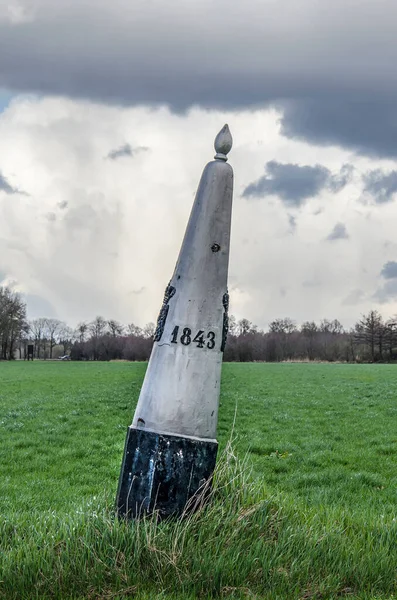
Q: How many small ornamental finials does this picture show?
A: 1